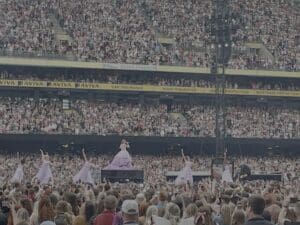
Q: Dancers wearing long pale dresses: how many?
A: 5